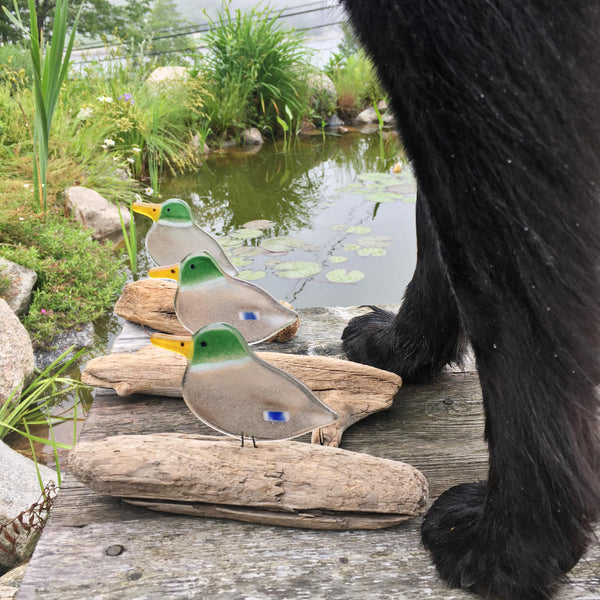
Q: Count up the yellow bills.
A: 3